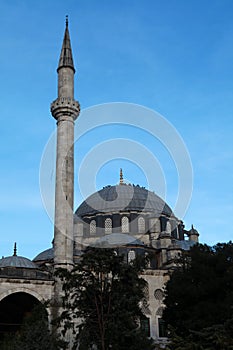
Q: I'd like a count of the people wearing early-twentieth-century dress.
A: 0